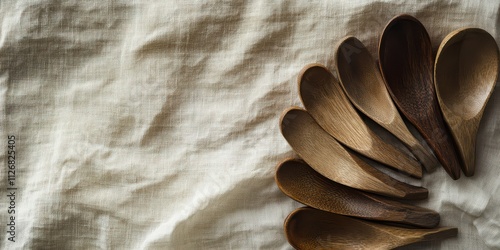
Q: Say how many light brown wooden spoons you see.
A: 4